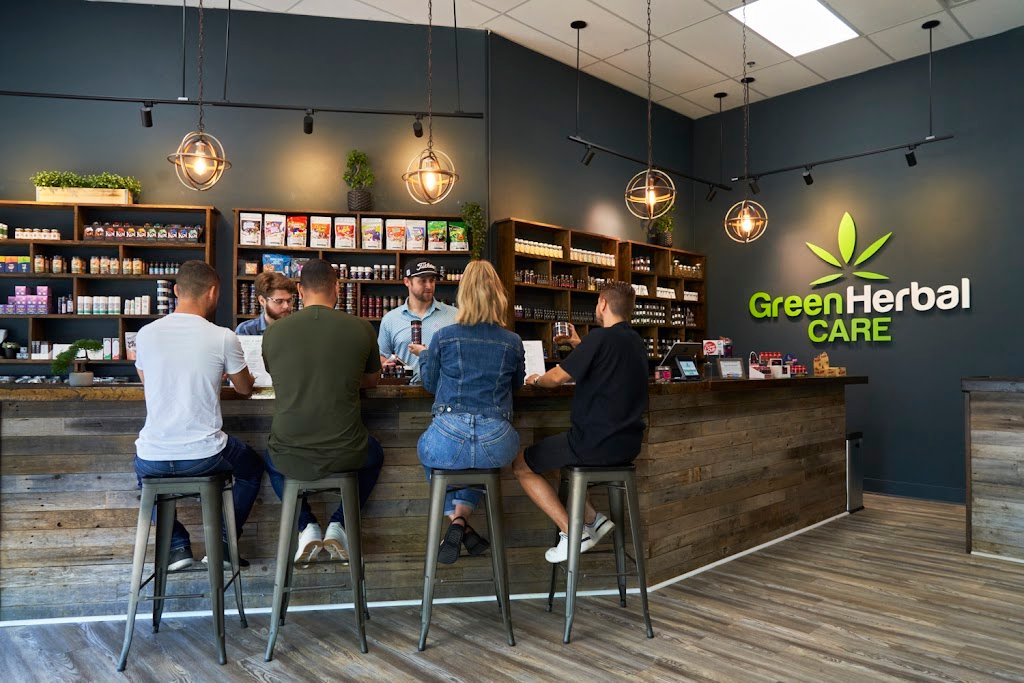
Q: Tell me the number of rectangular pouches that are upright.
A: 10